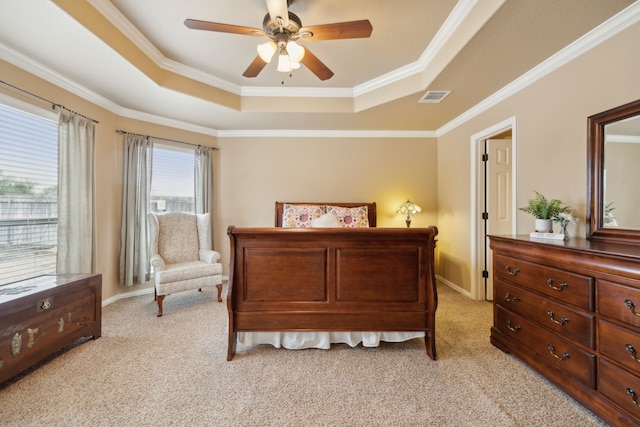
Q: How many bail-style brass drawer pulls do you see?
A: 9